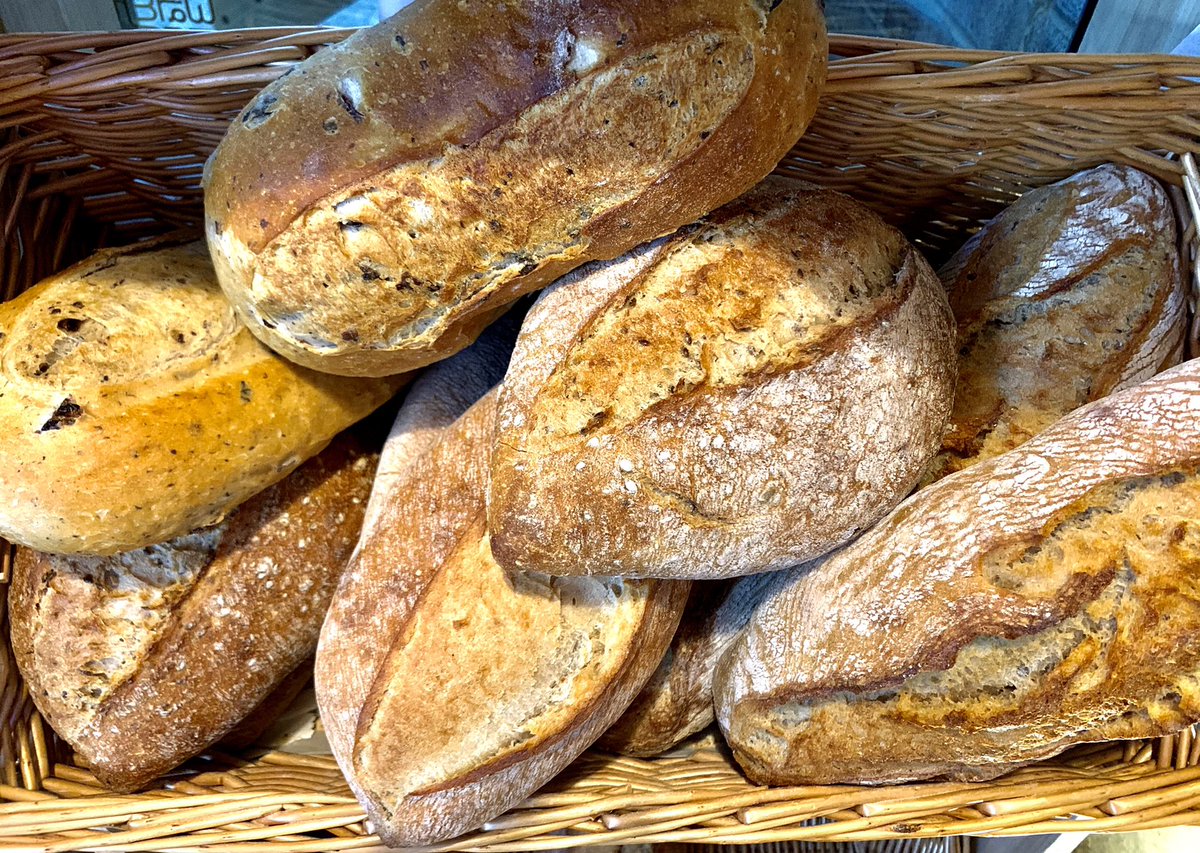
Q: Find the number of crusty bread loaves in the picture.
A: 8